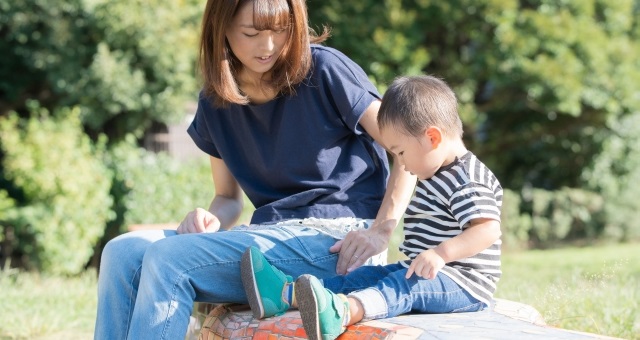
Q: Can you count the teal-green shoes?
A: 2